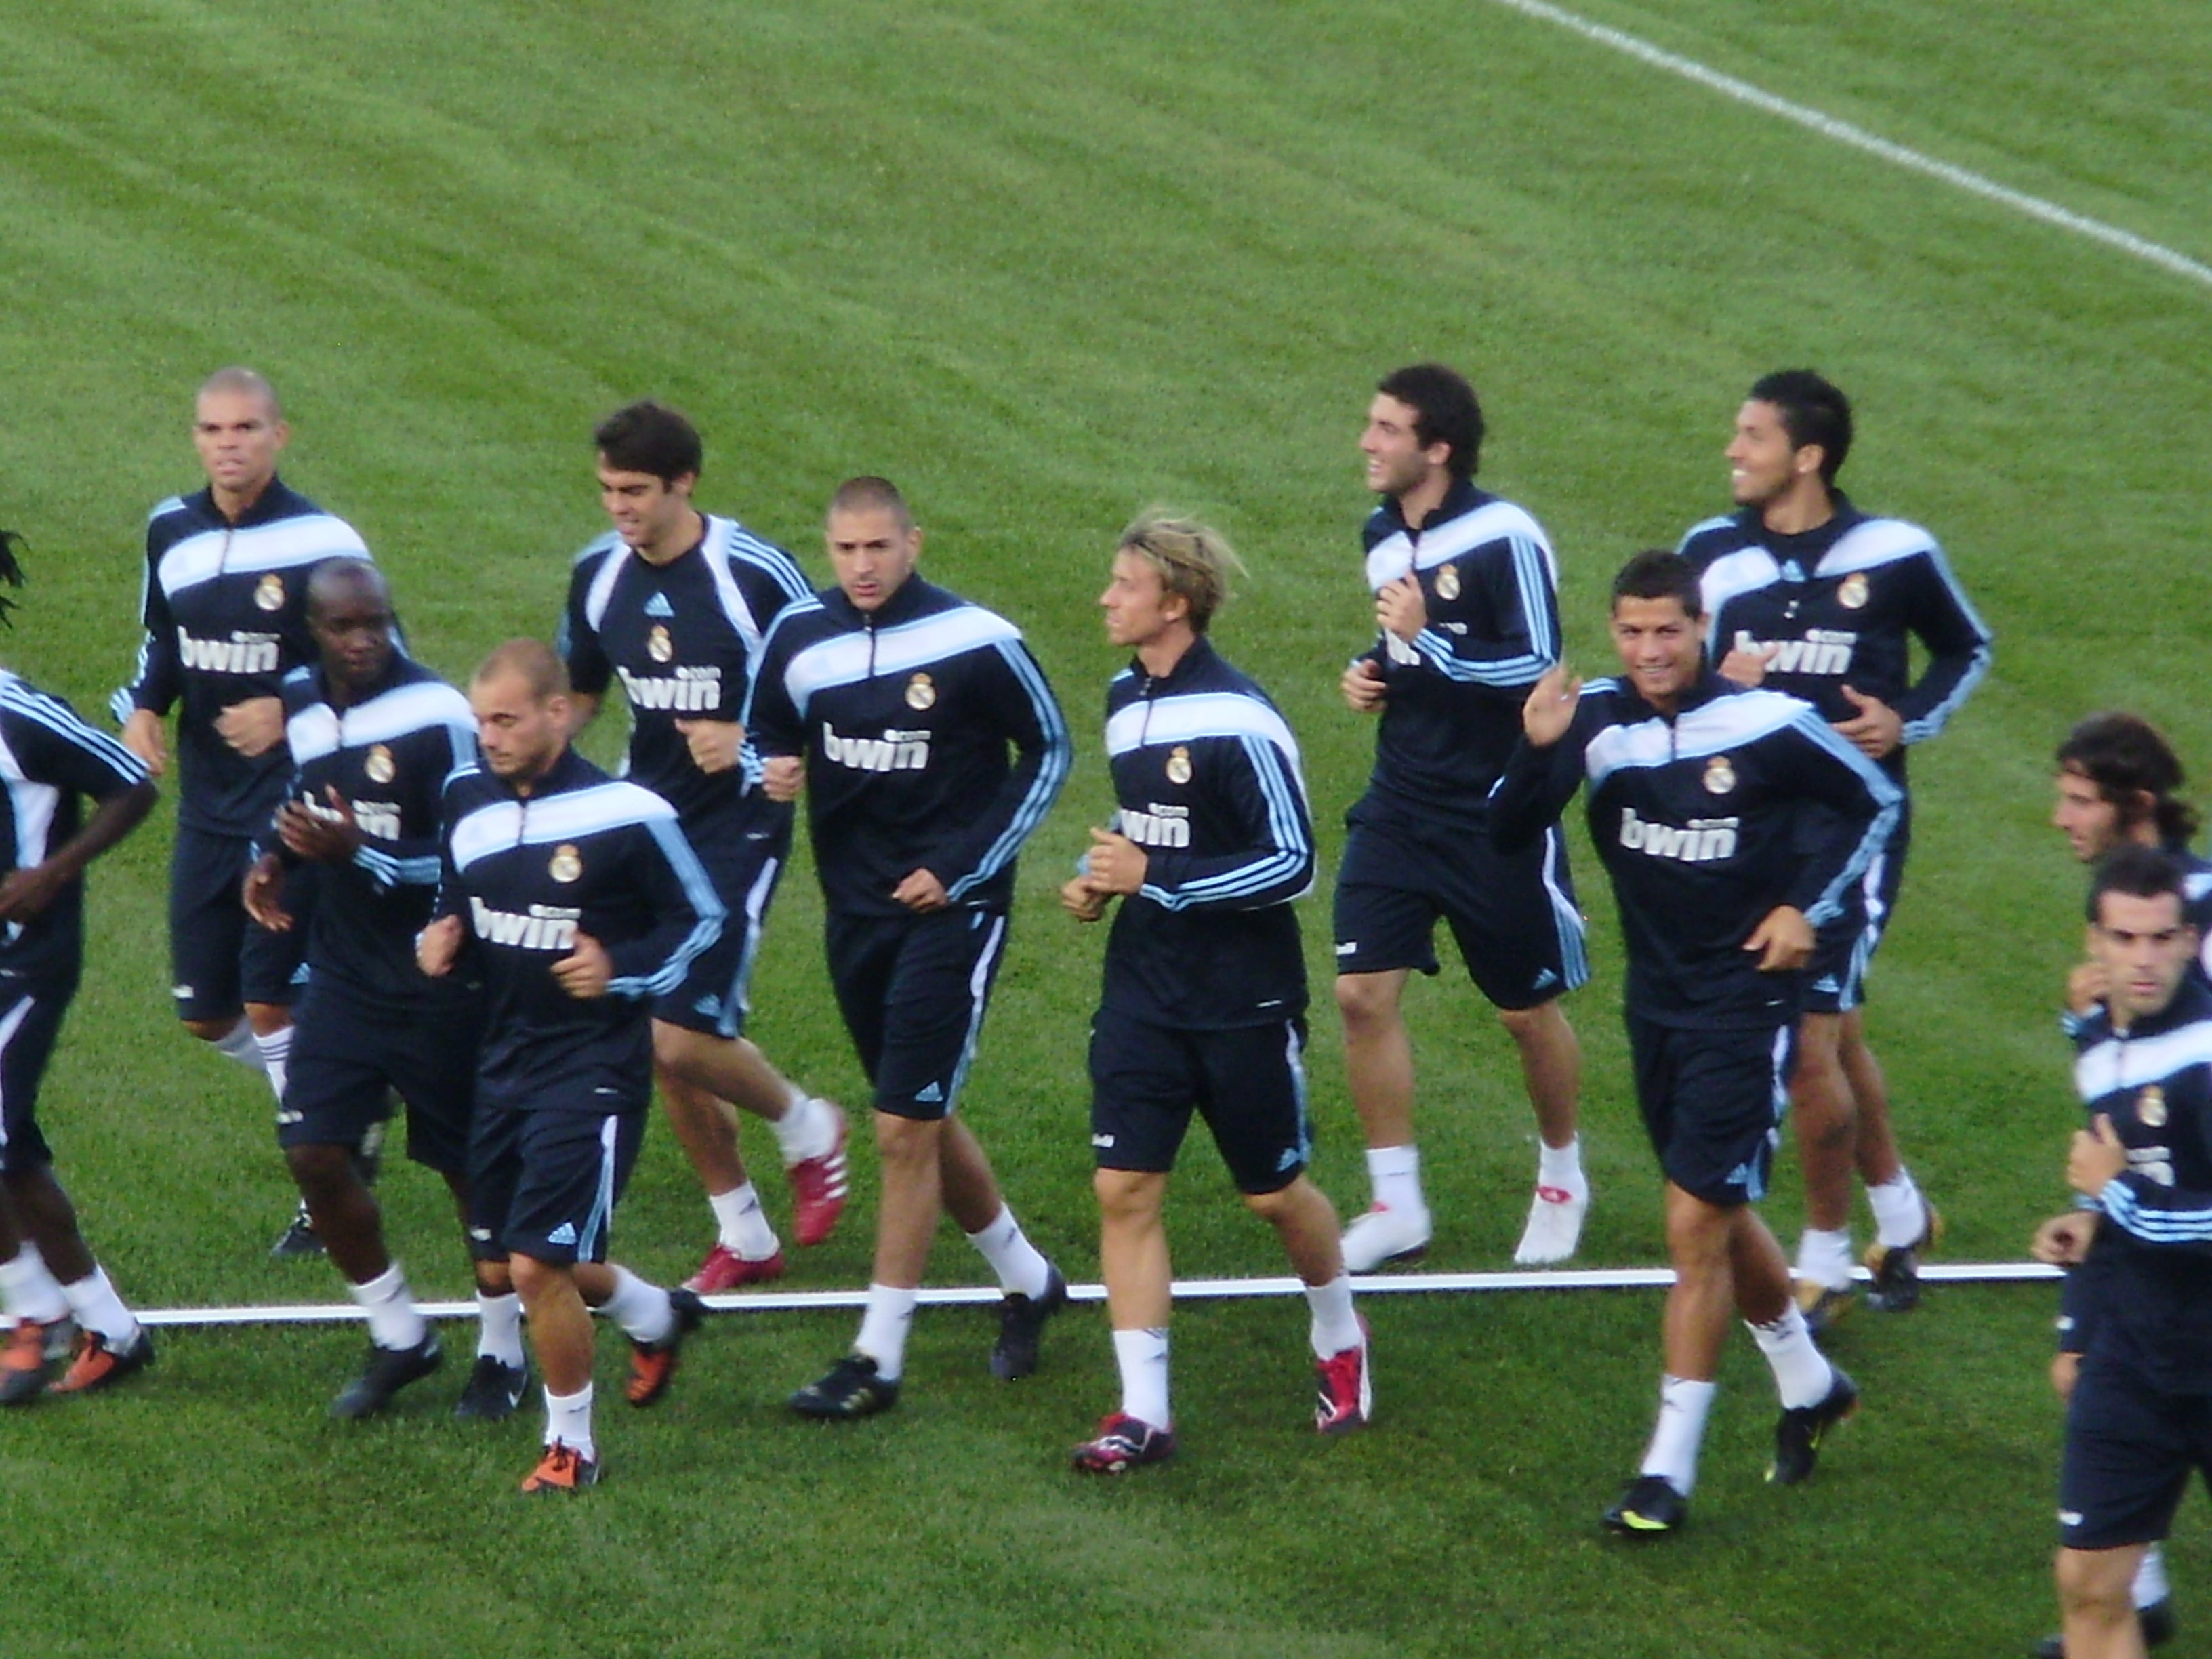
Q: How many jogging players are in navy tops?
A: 12